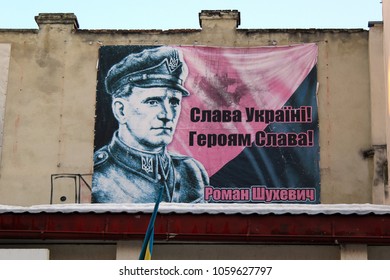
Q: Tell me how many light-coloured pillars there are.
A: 2